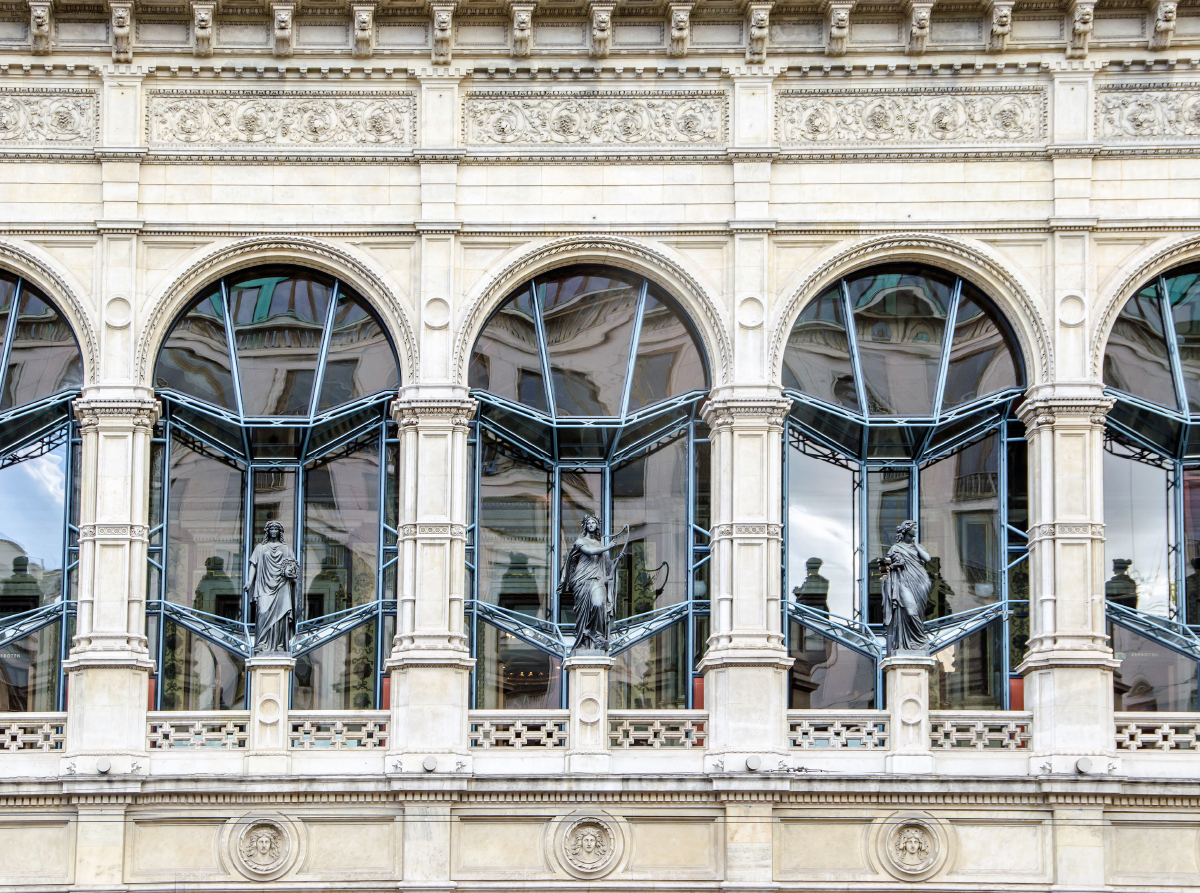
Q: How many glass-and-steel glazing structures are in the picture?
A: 5